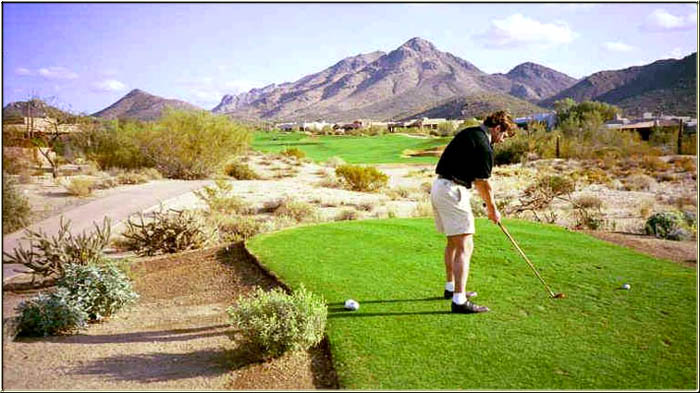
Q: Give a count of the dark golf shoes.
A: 2